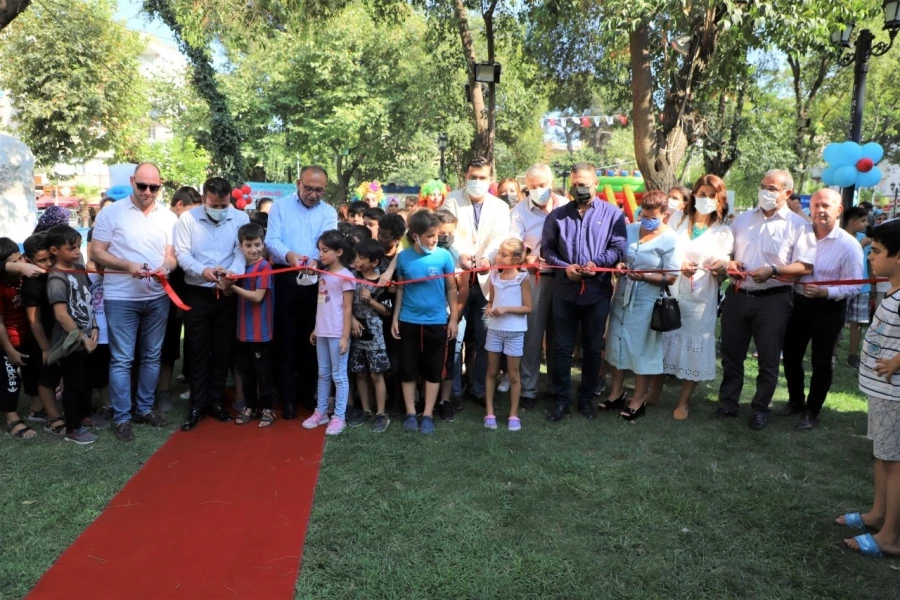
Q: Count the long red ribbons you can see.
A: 1